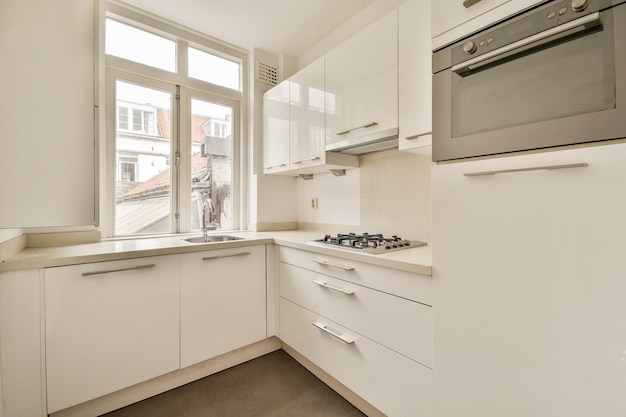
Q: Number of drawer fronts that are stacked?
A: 3